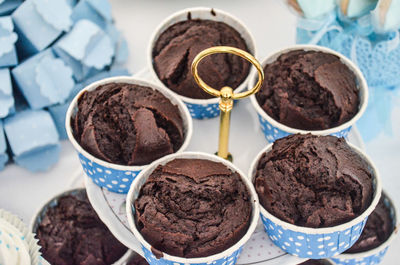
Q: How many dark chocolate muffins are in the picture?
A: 7